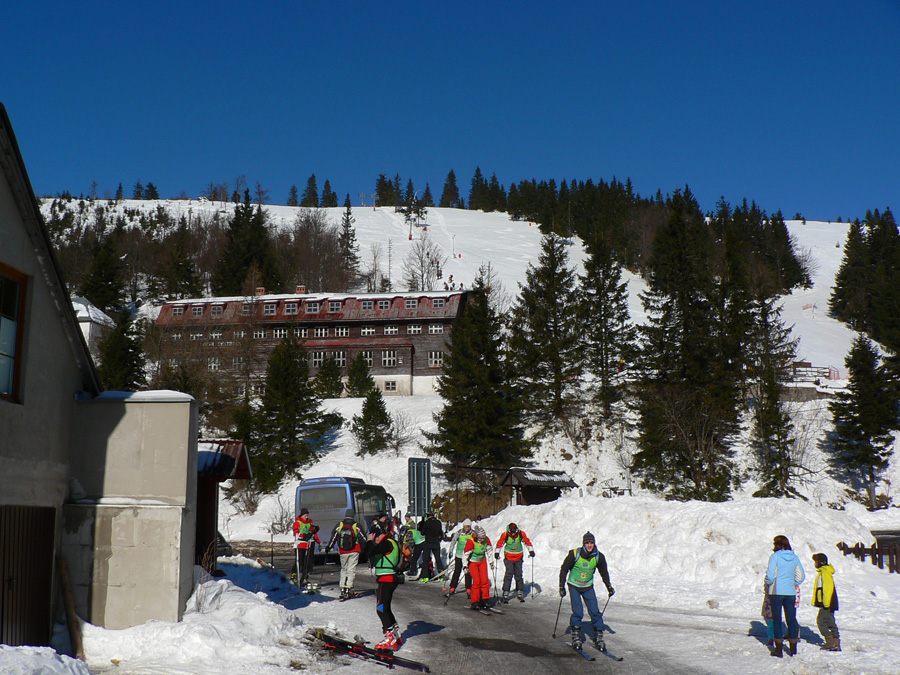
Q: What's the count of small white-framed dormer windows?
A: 12